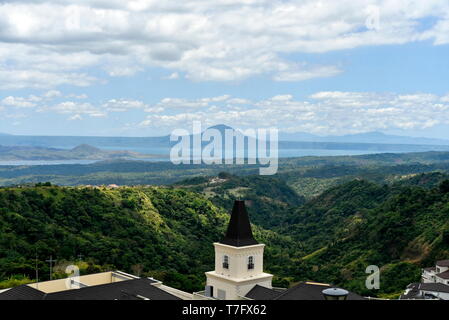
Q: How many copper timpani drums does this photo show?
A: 0